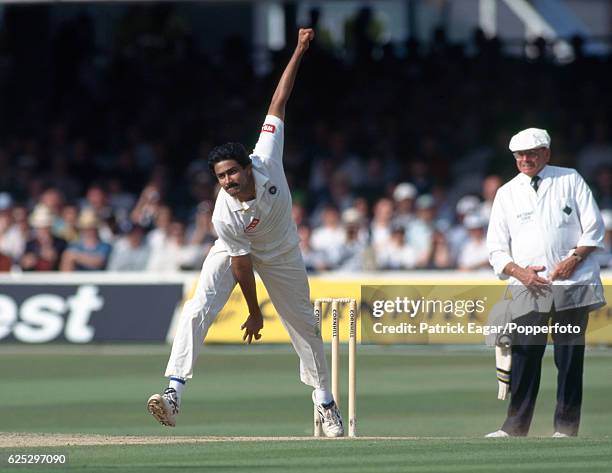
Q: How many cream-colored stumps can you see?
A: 3